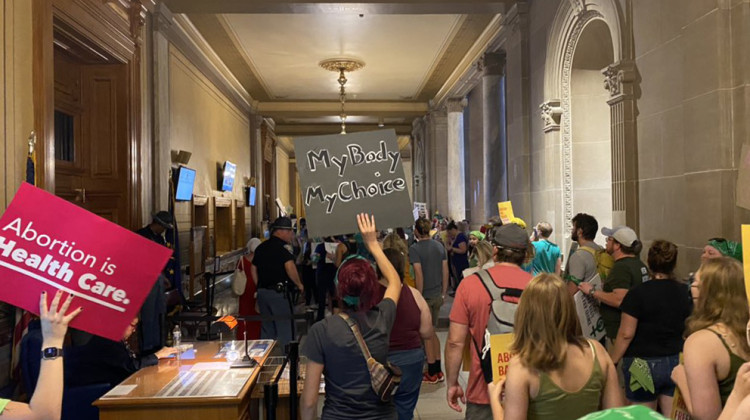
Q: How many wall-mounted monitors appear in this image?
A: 3